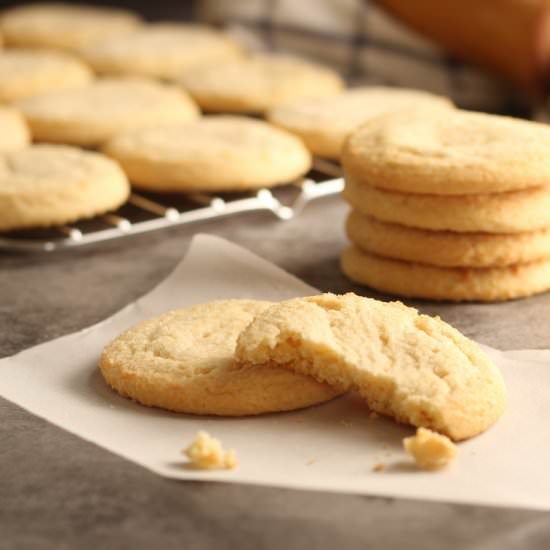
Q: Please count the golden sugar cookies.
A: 15